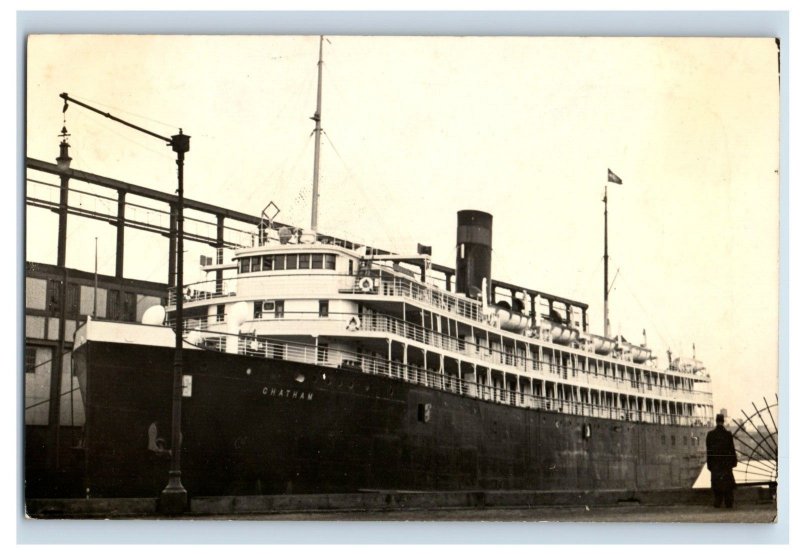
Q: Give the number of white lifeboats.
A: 5